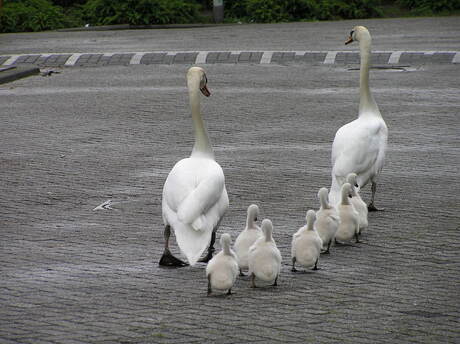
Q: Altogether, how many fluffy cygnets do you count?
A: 7